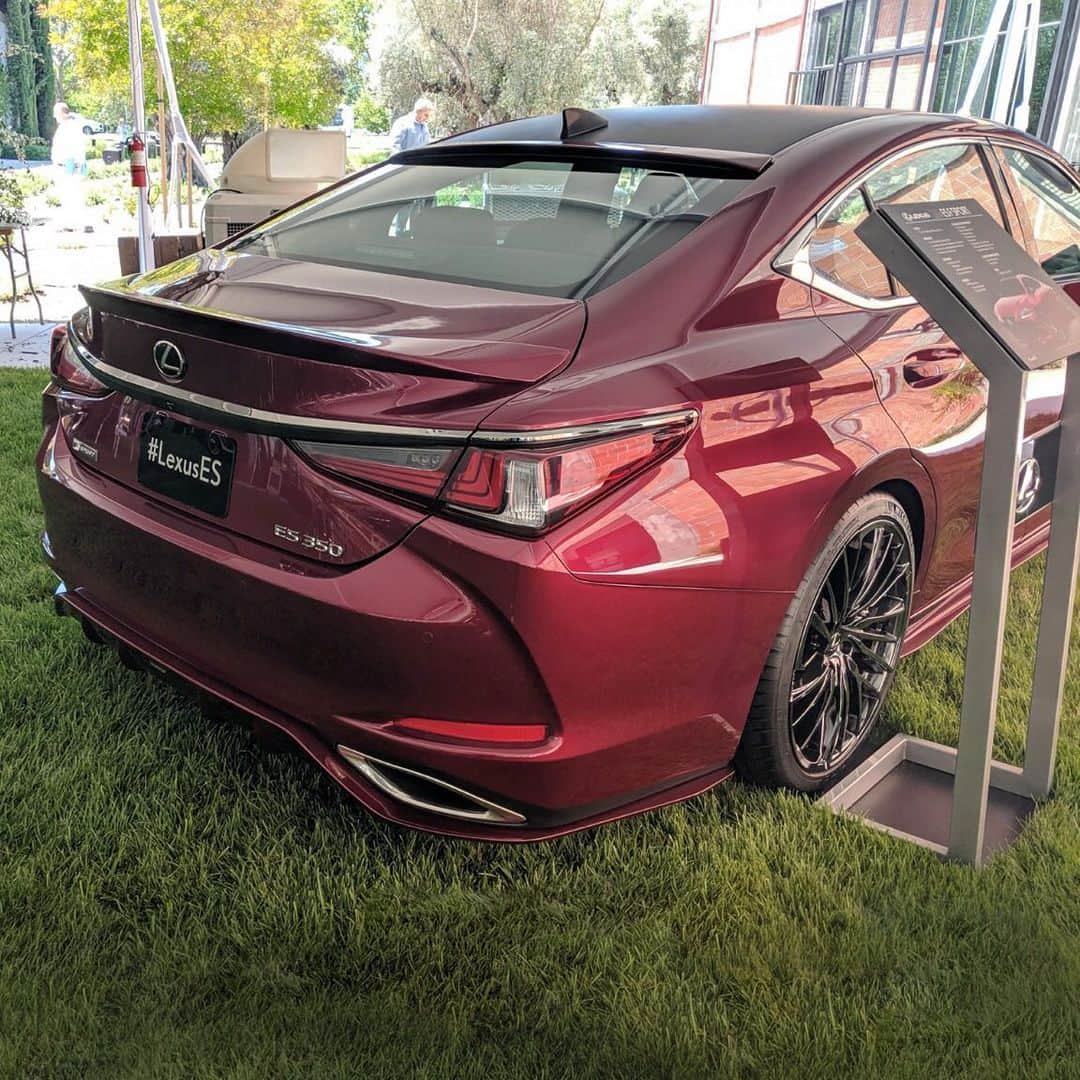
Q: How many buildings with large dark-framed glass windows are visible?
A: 1